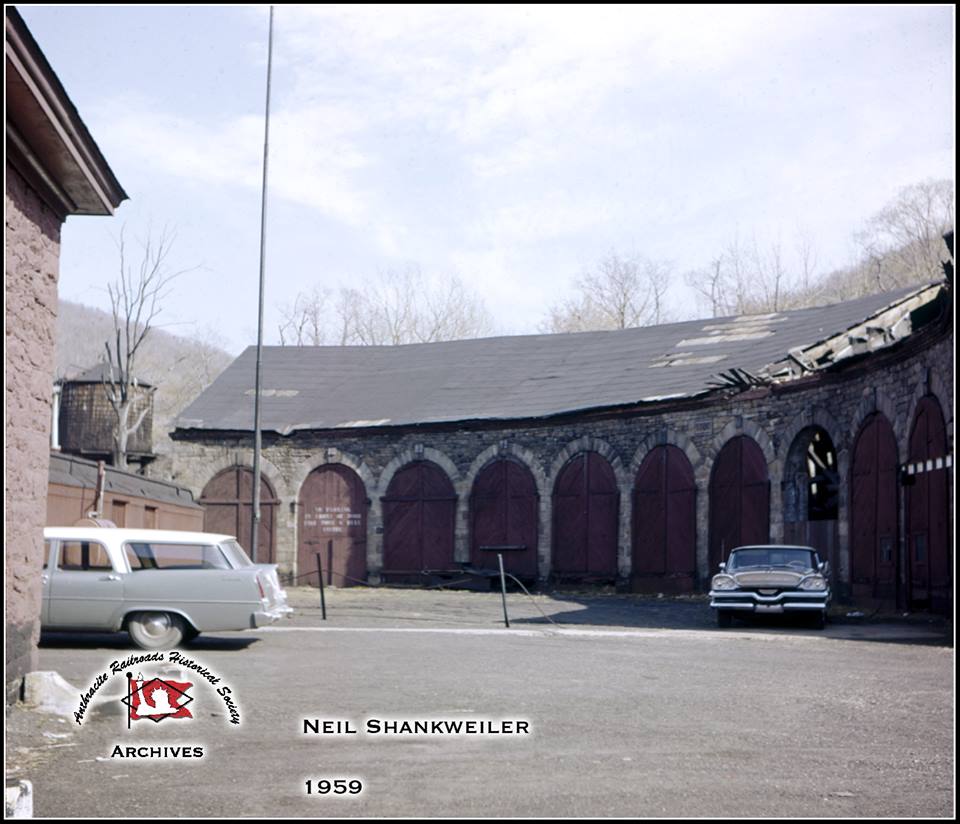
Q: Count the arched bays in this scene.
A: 10